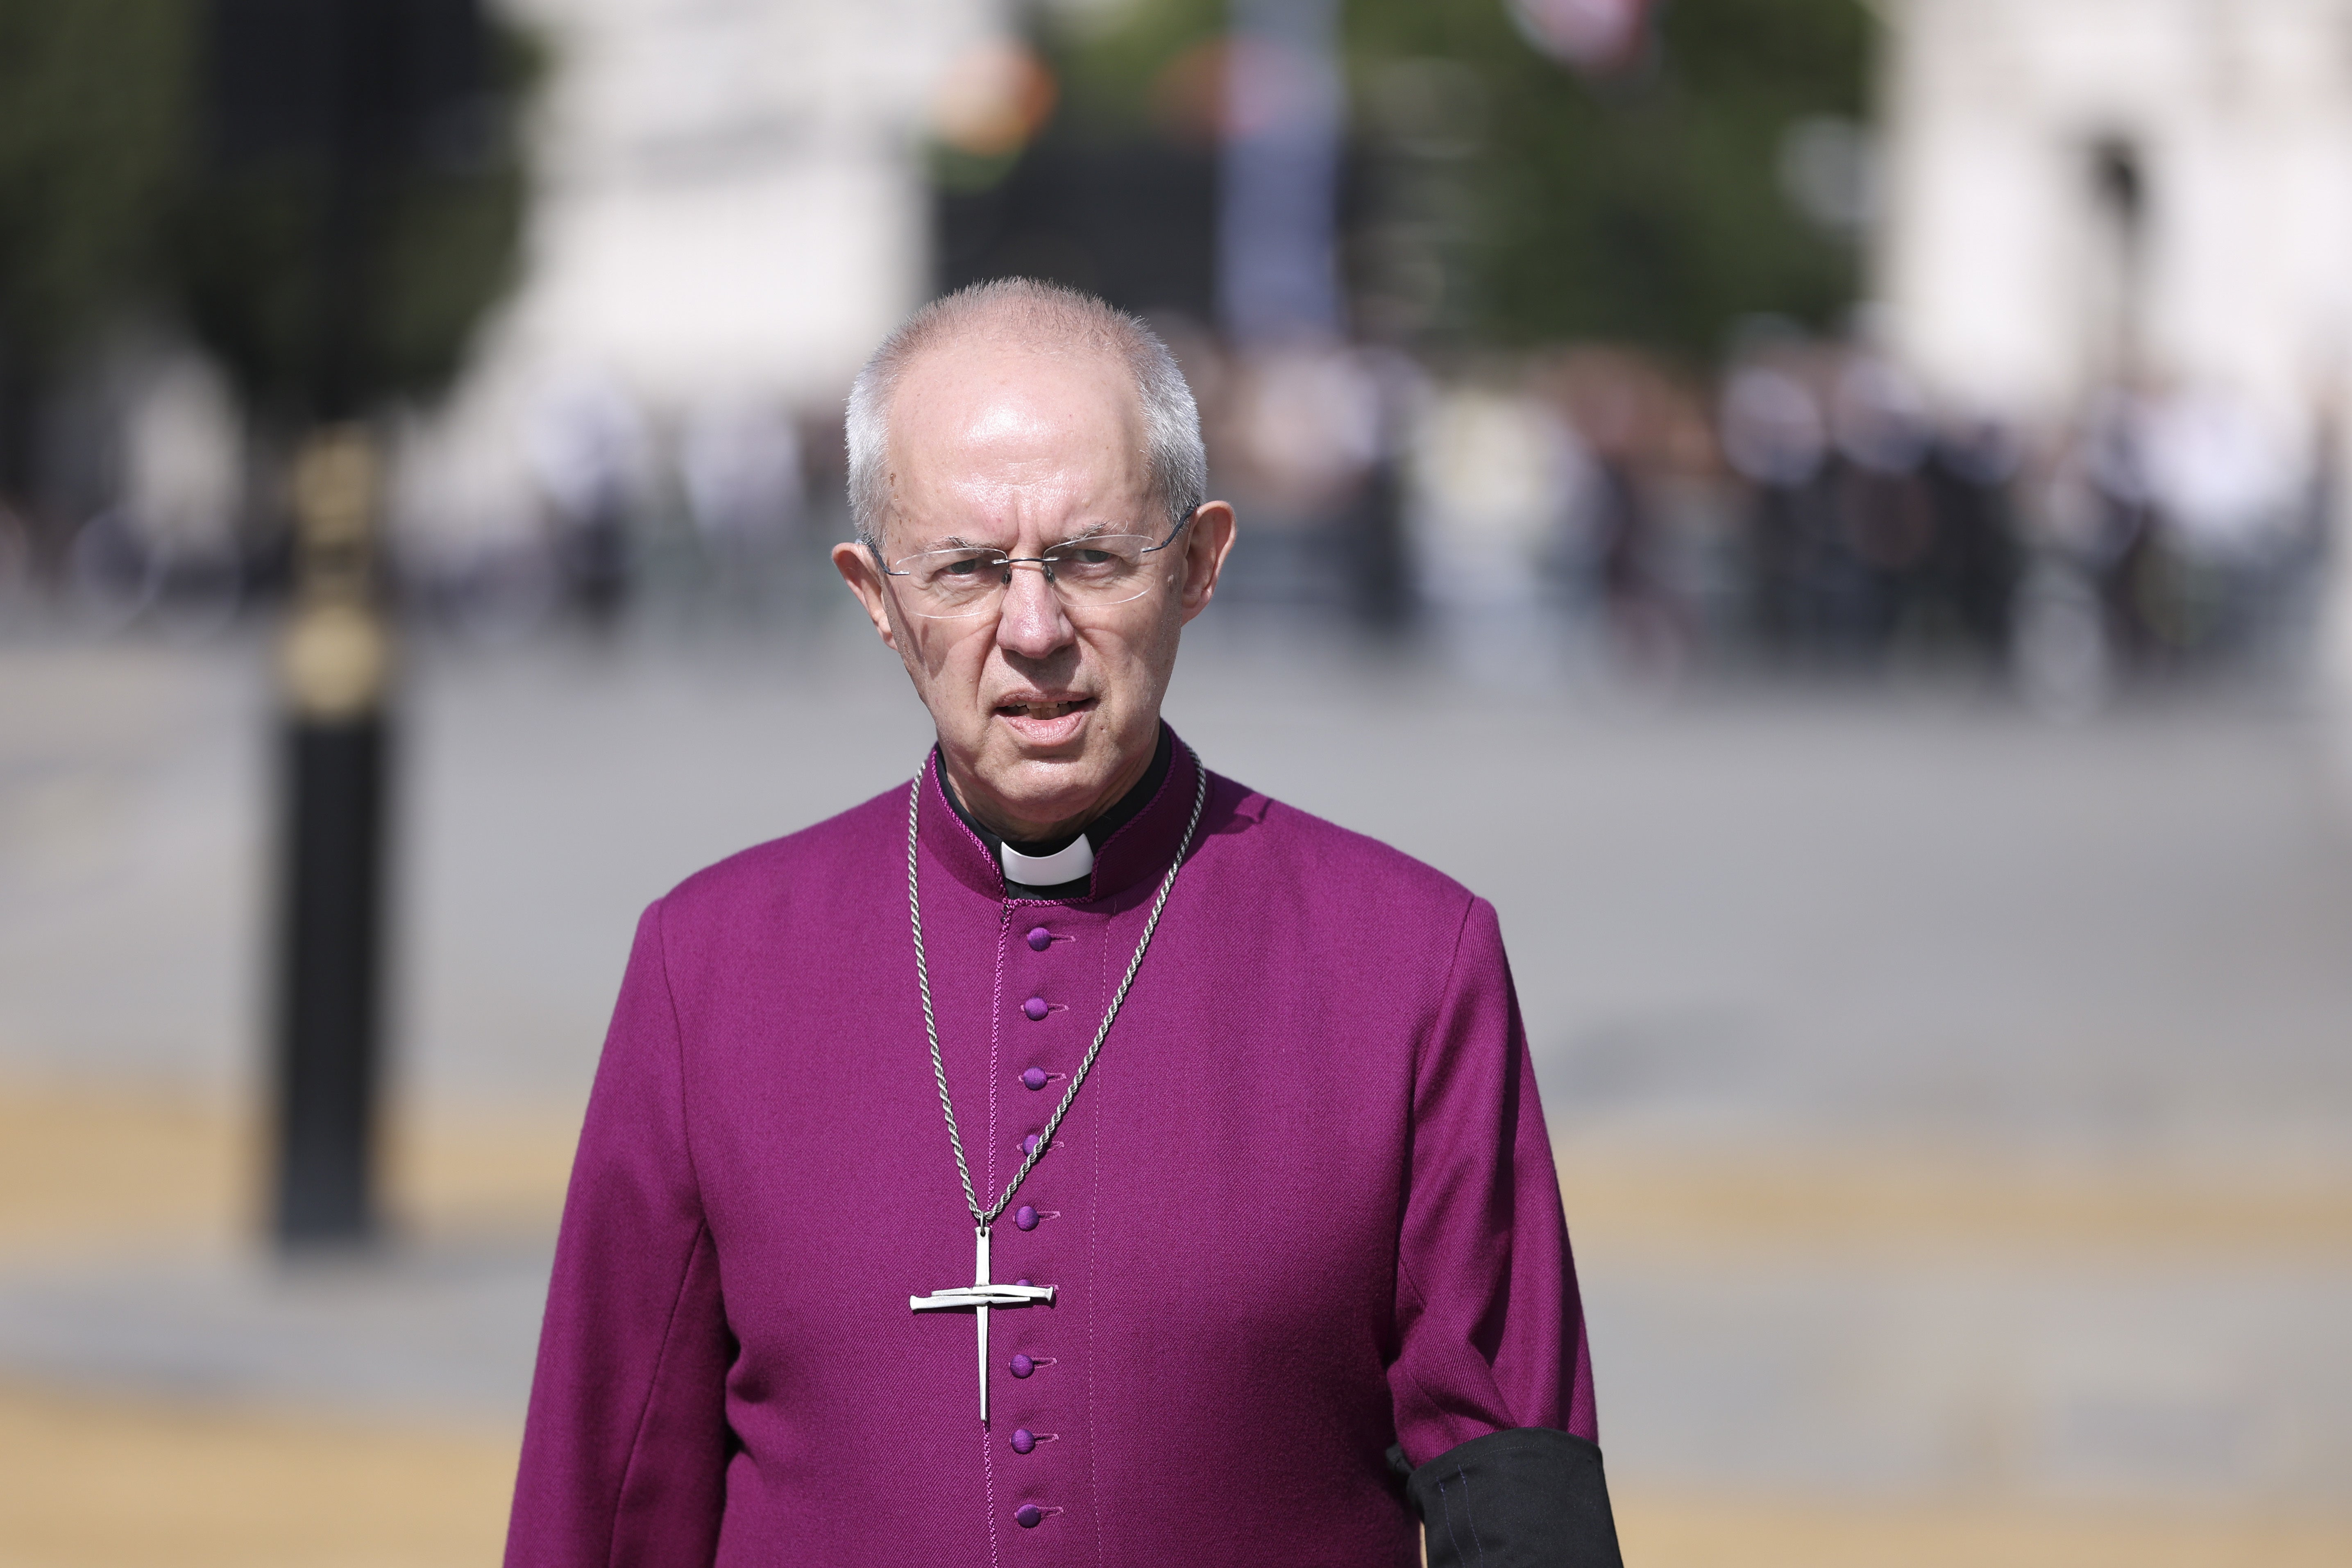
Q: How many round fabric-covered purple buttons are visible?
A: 9